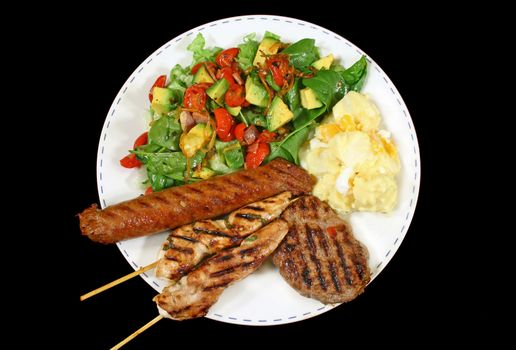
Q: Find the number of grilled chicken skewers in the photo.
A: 2